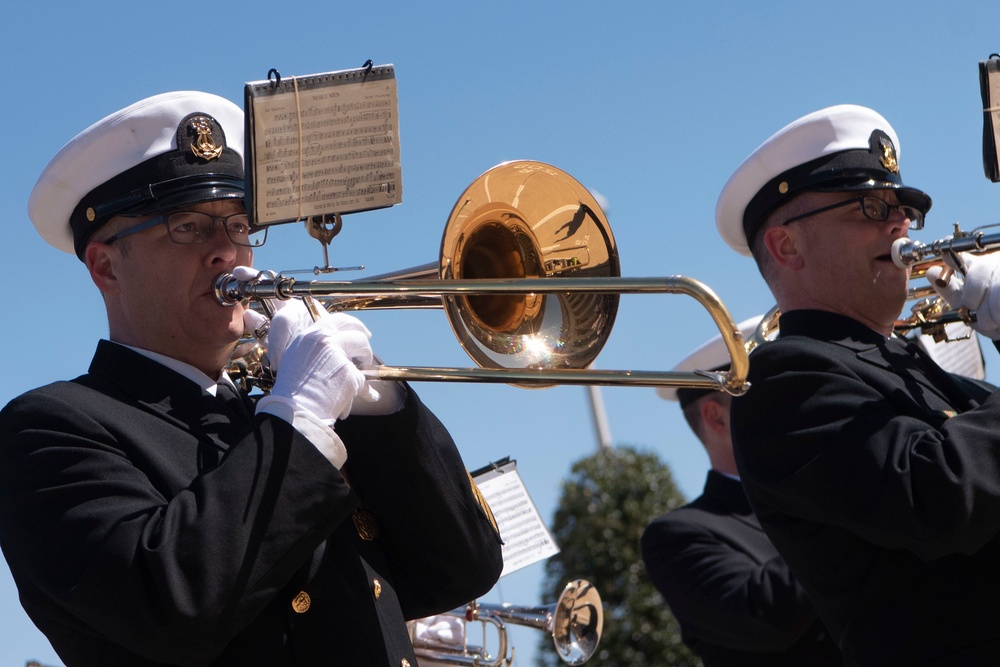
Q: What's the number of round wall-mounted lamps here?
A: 0